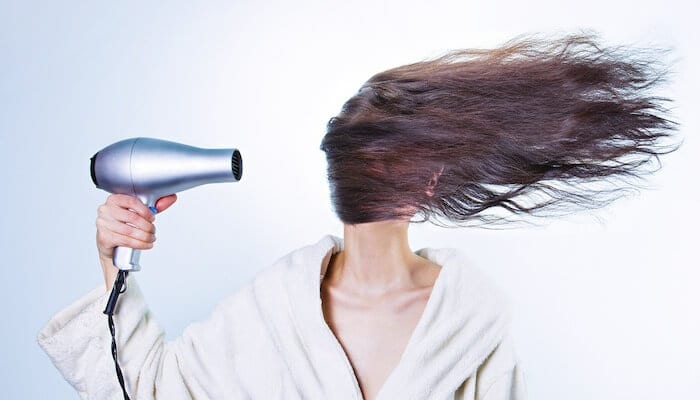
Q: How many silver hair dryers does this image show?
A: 1